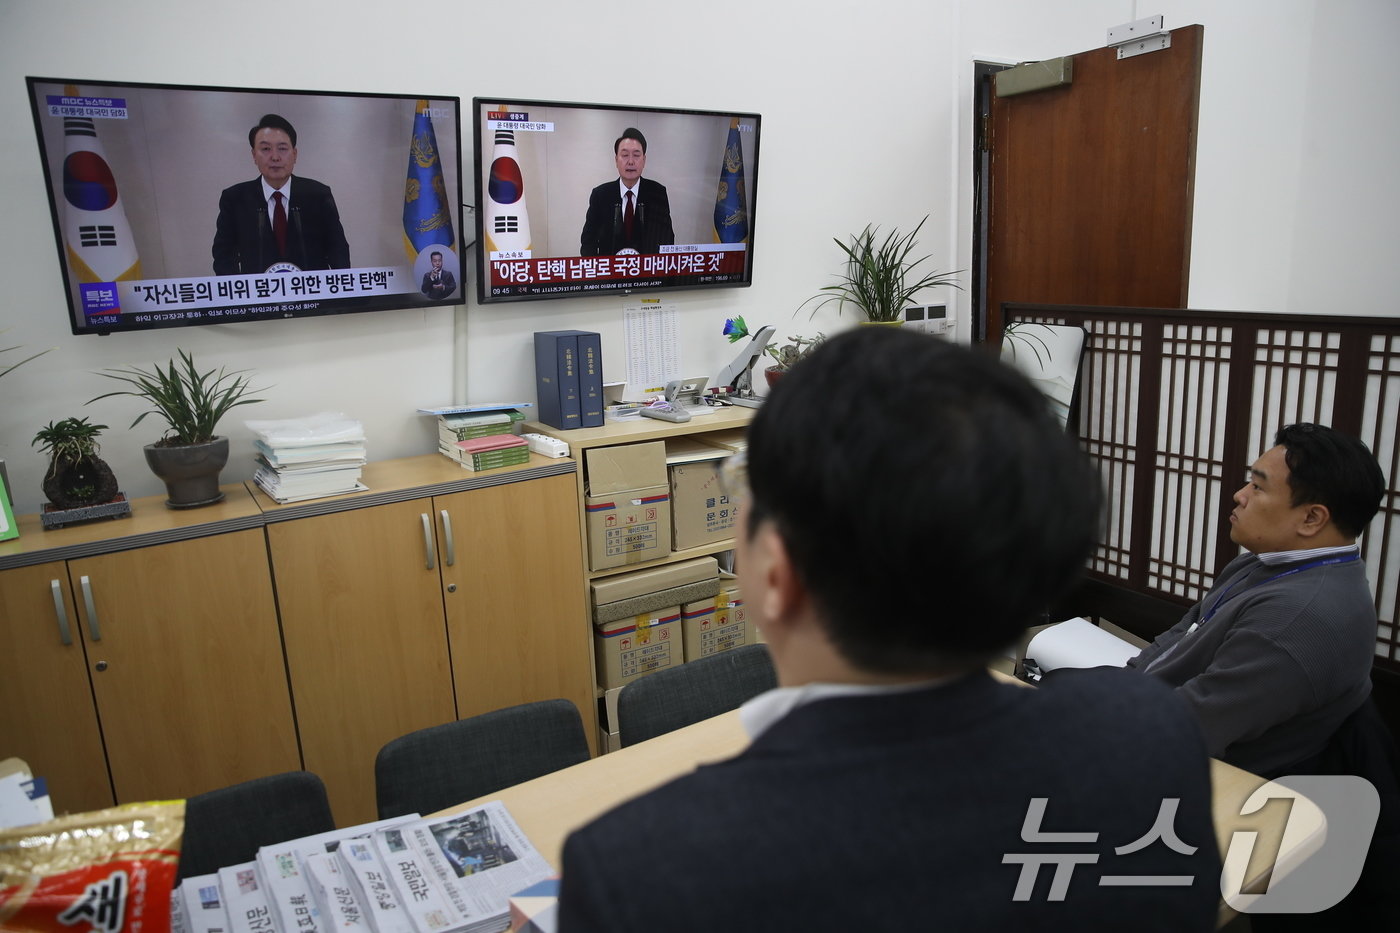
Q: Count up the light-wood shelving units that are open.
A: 1